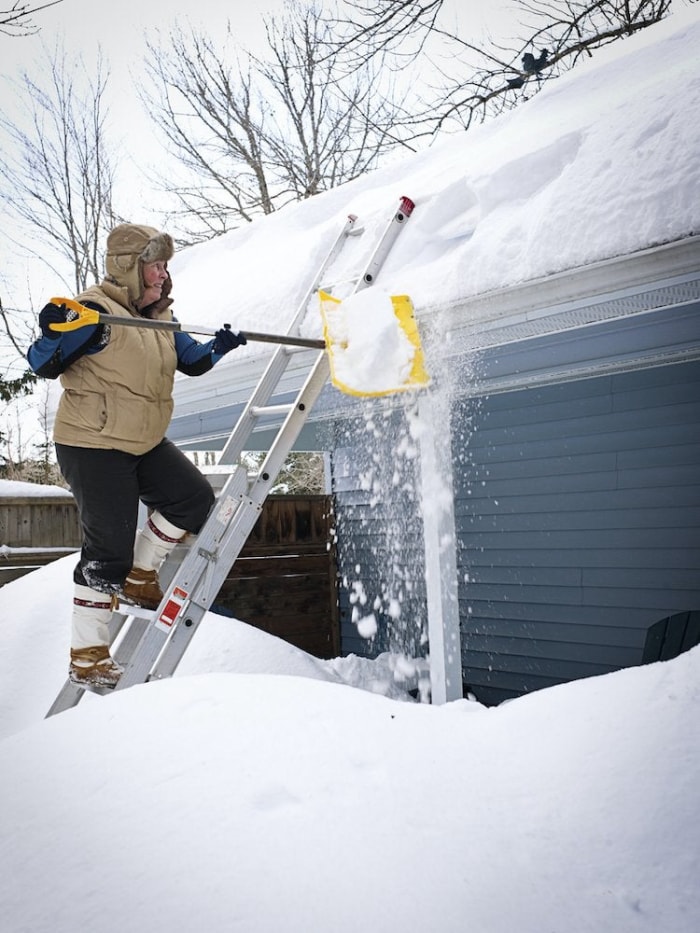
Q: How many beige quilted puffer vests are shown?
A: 1